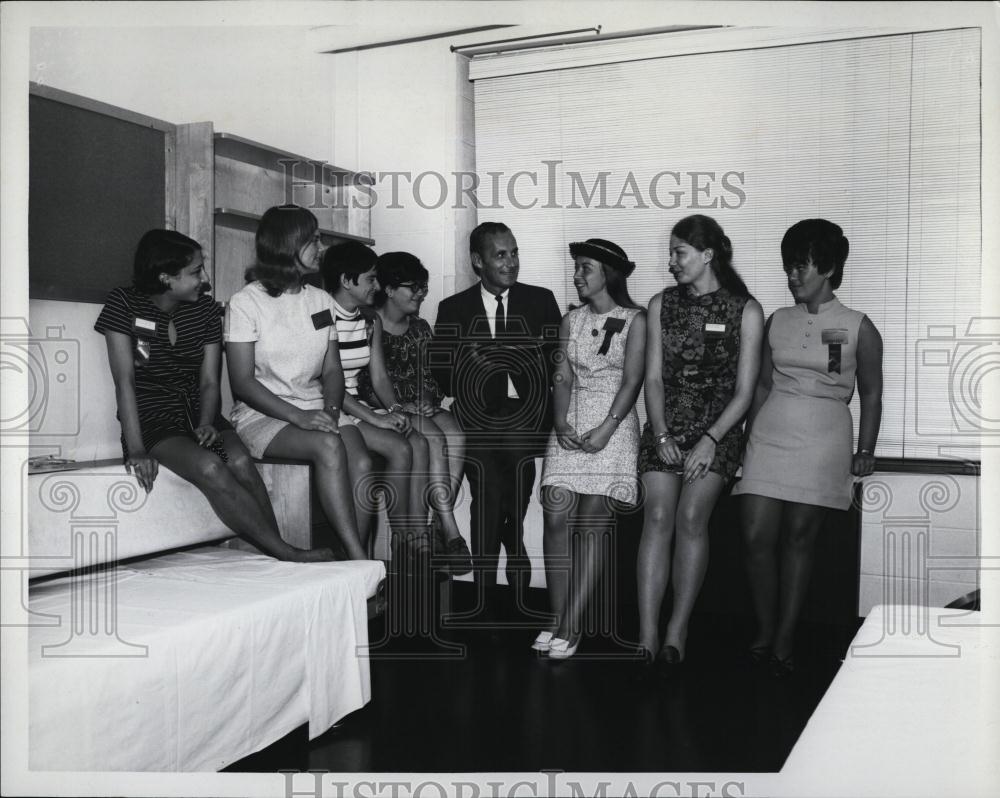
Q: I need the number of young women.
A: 7